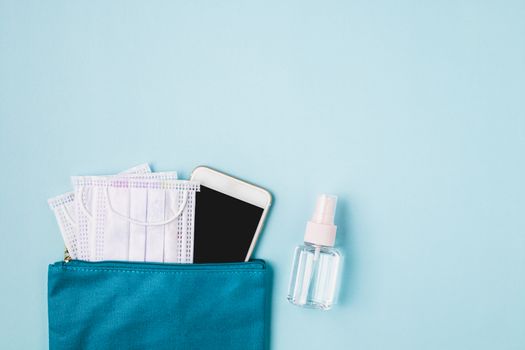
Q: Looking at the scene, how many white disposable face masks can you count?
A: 3